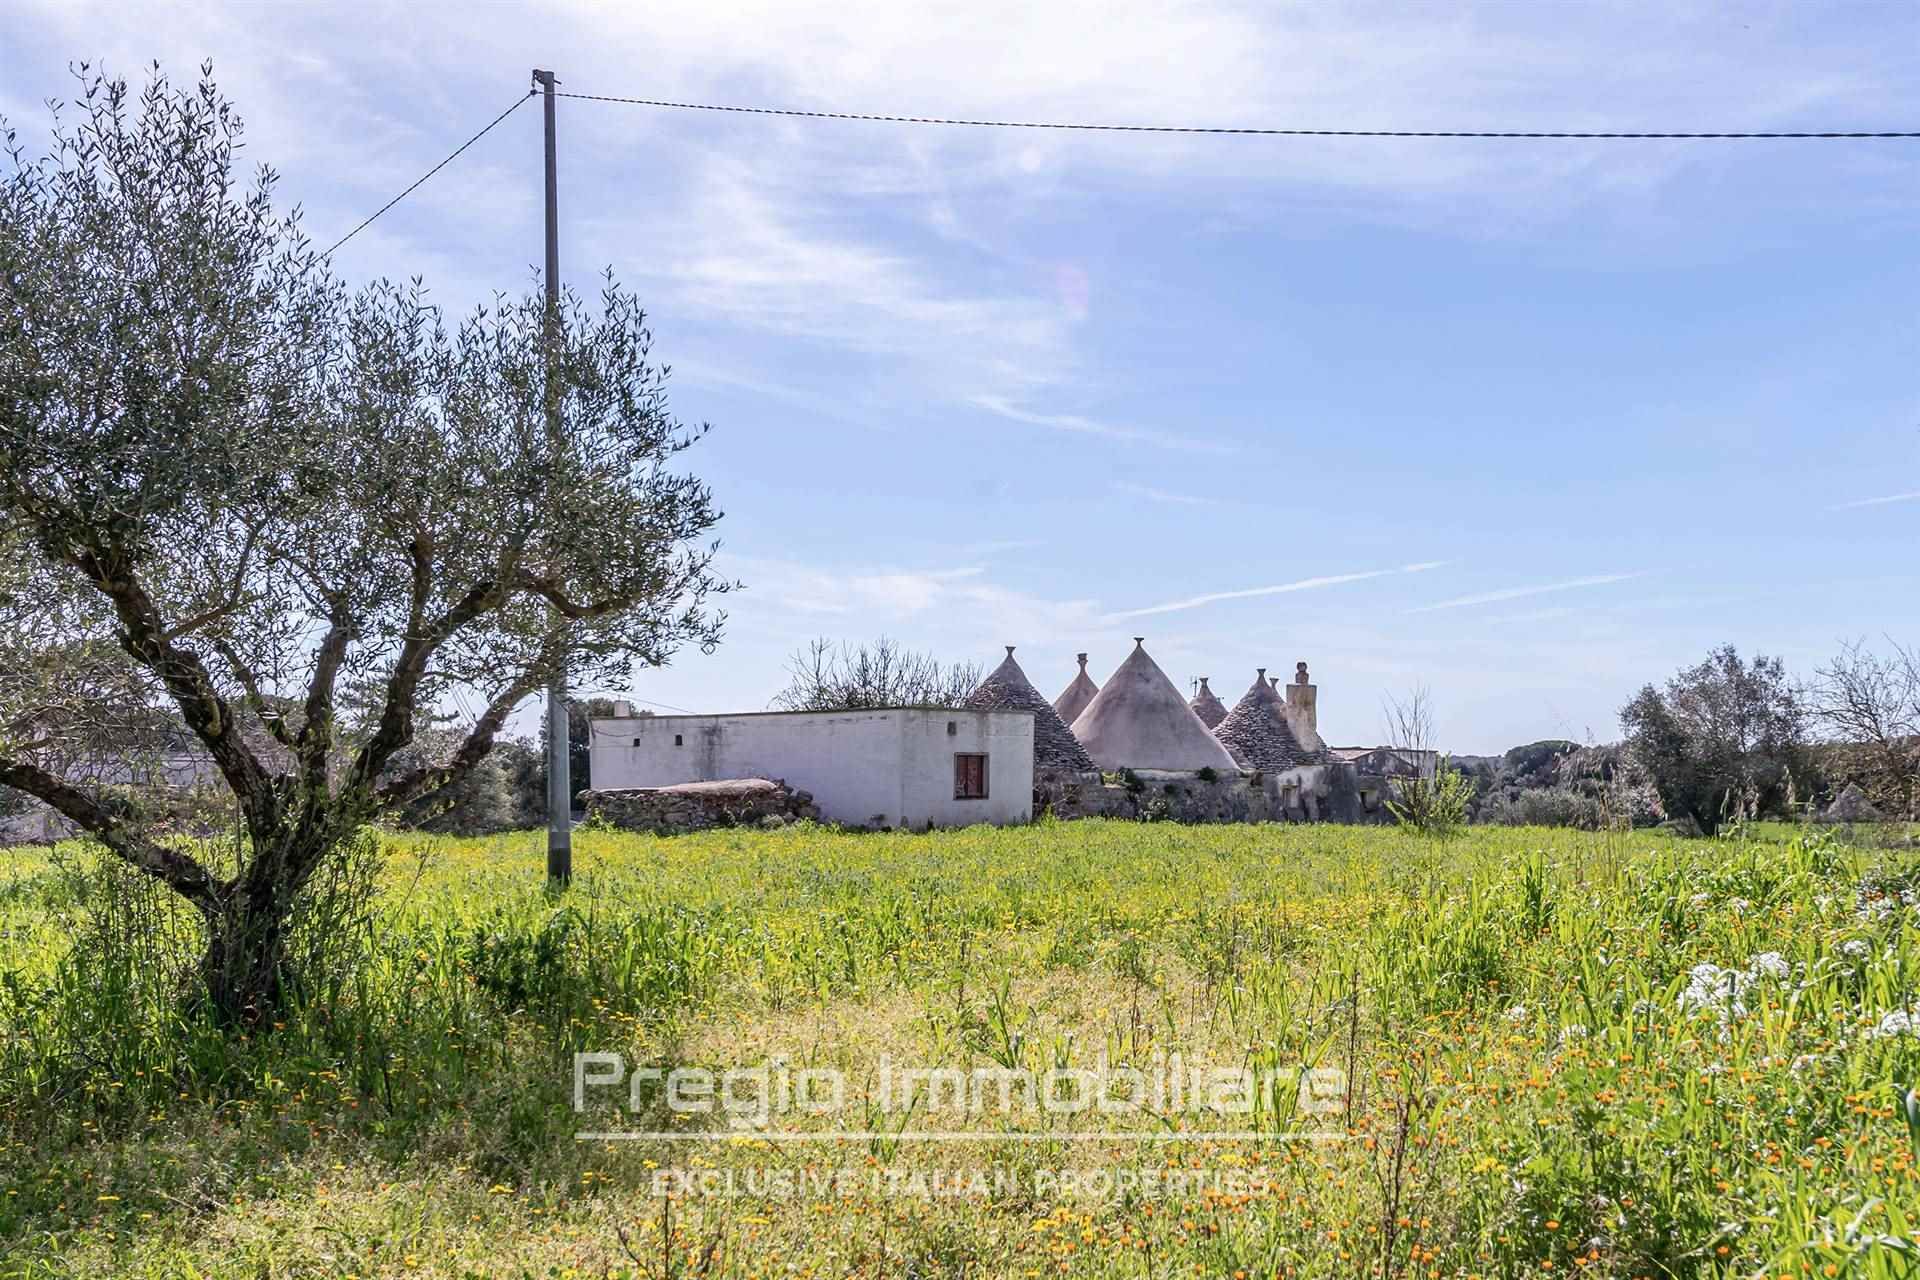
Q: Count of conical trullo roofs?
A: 6